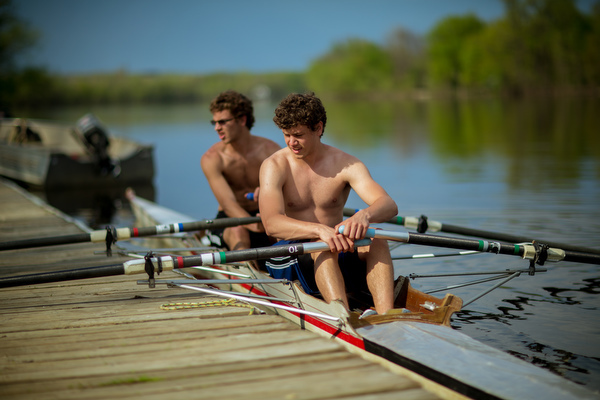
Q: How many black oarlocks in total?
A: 4